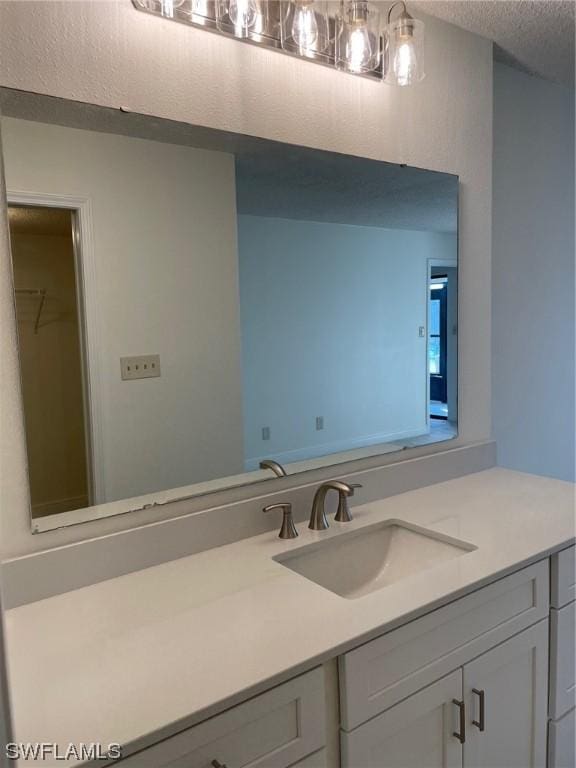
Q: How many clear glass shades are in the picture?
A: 5